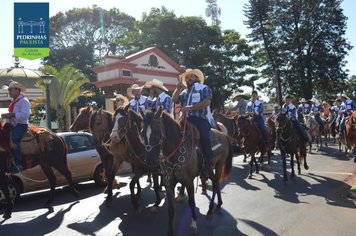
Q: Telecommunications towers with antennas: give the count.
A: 1